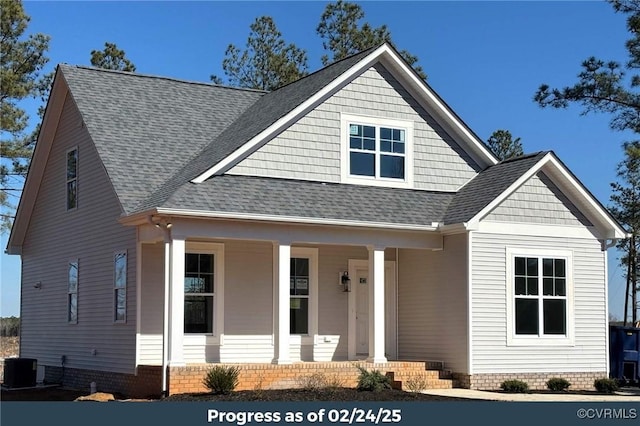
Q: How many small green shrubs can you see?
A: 5